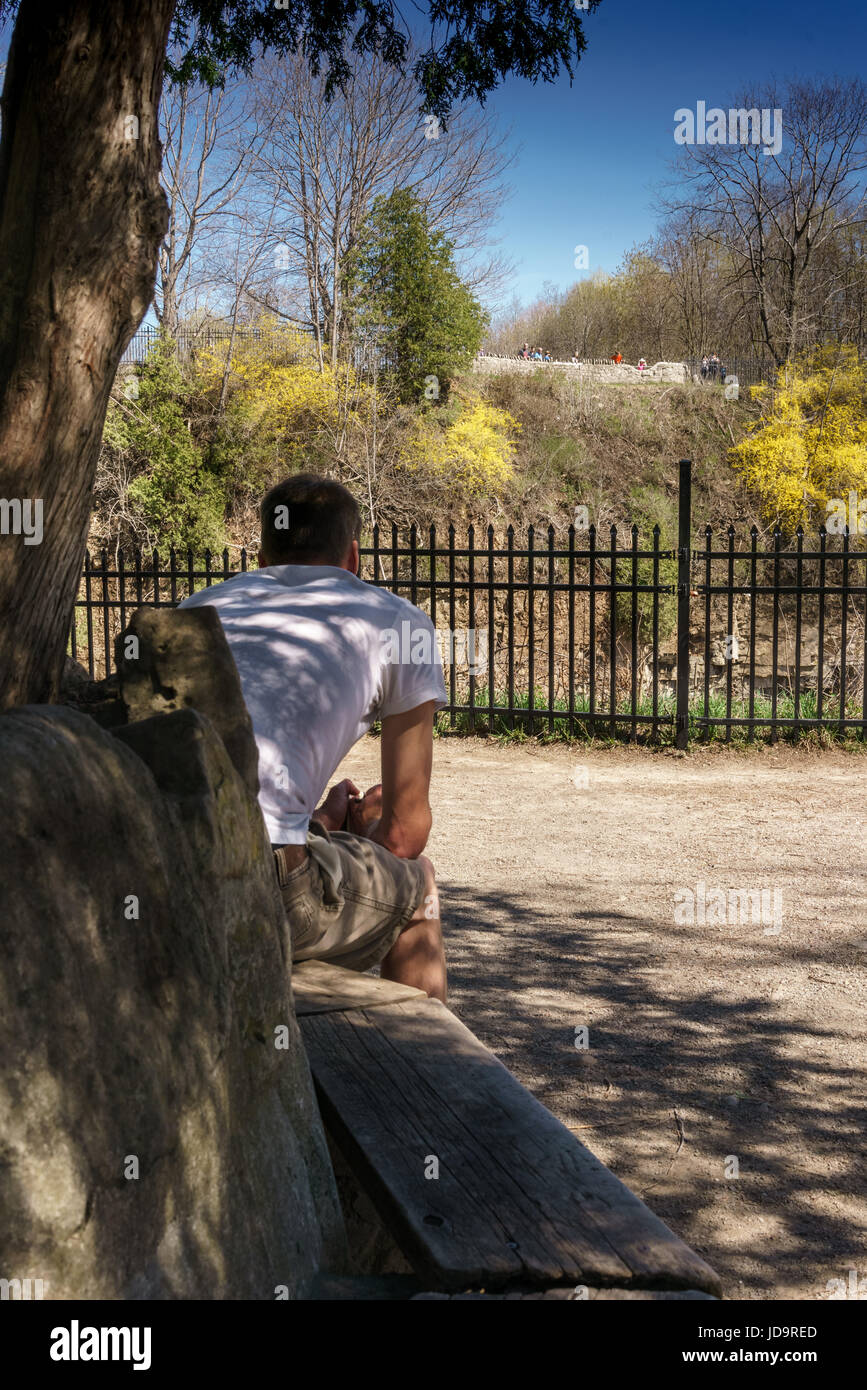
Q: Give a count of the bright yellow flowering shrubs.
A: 3